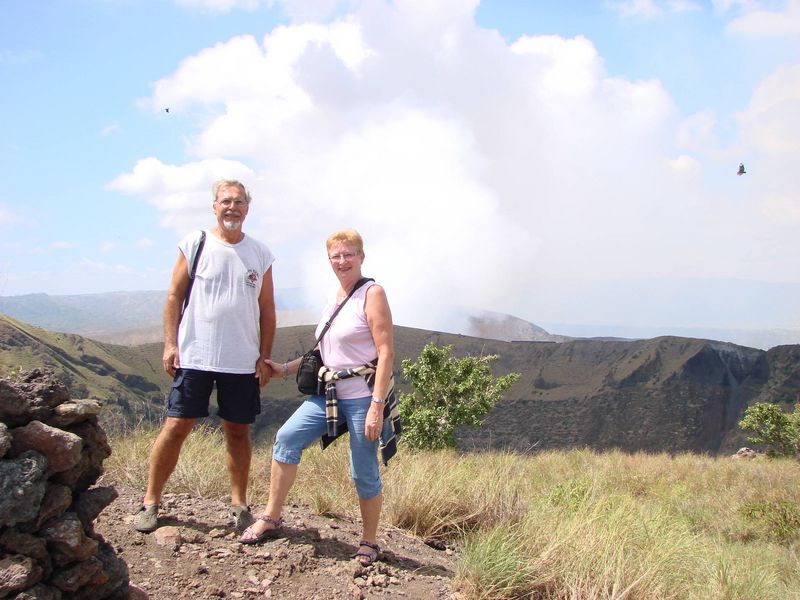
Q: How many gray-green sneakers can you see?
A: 2